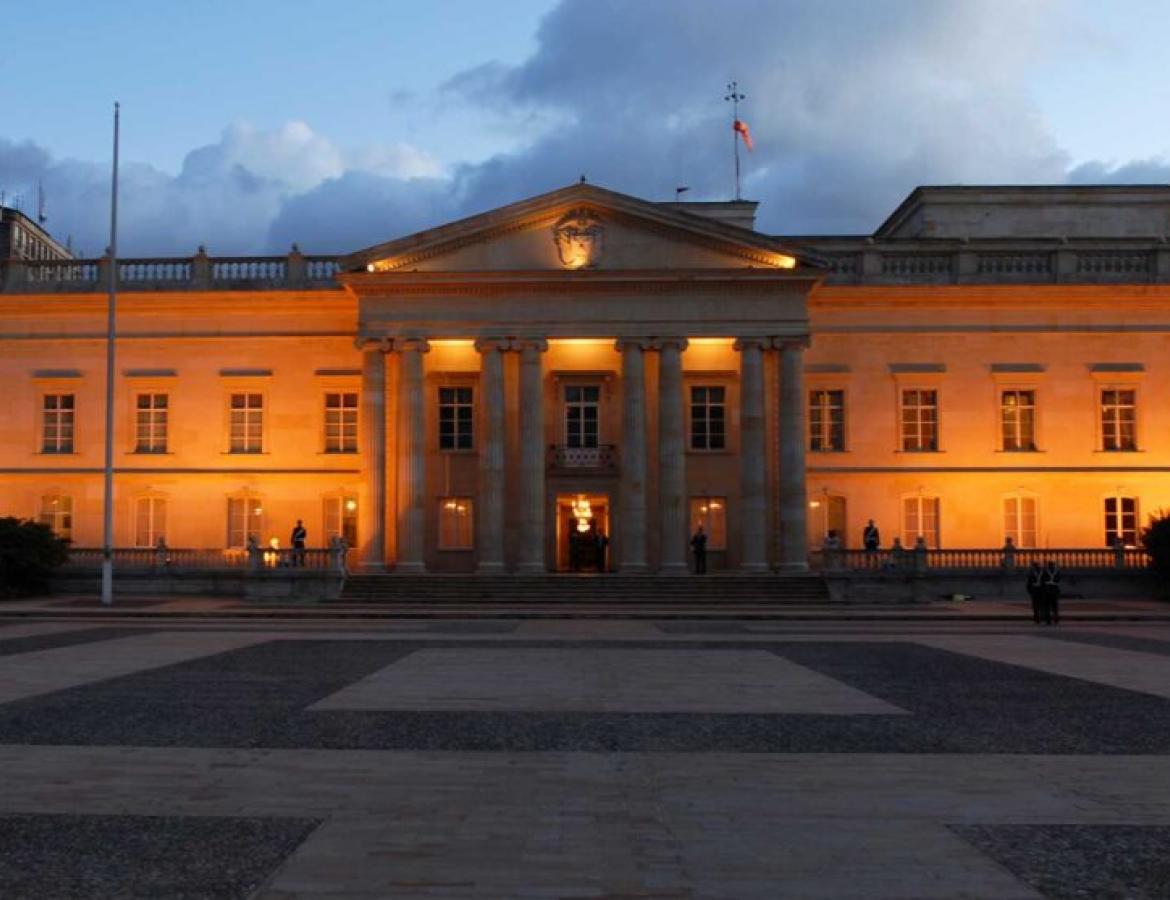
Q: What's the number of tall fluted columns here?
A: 8